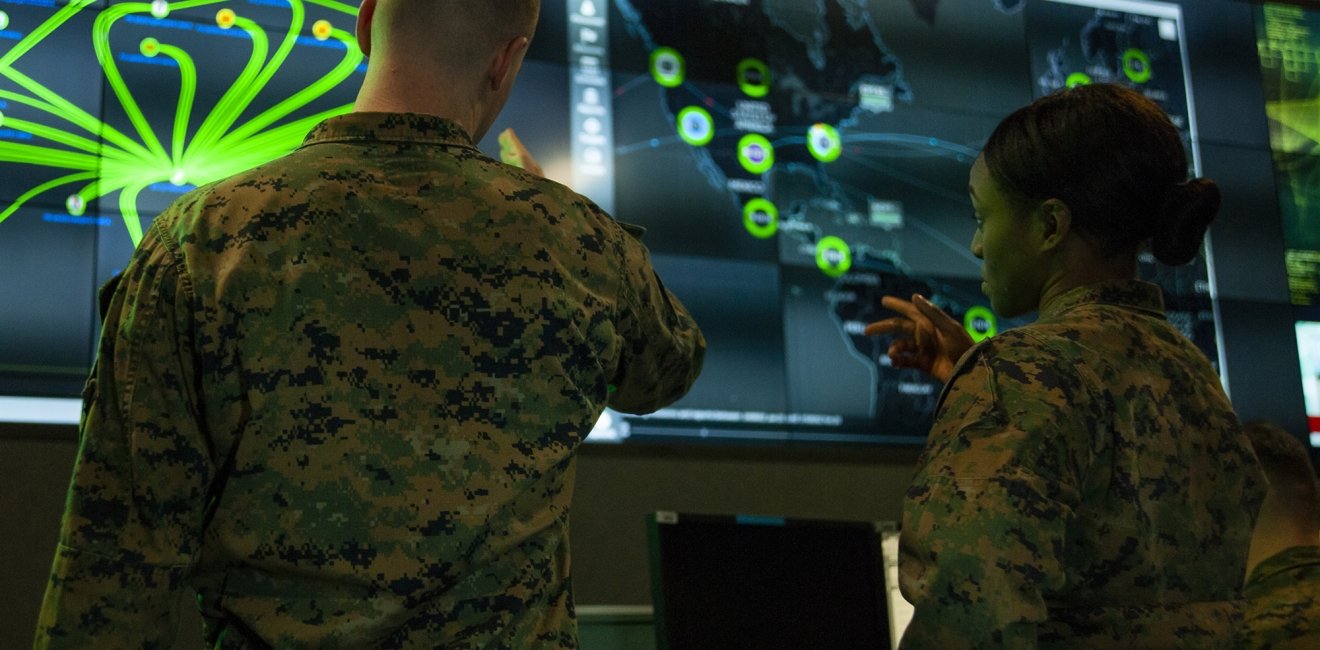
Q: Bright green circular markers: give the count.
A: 10